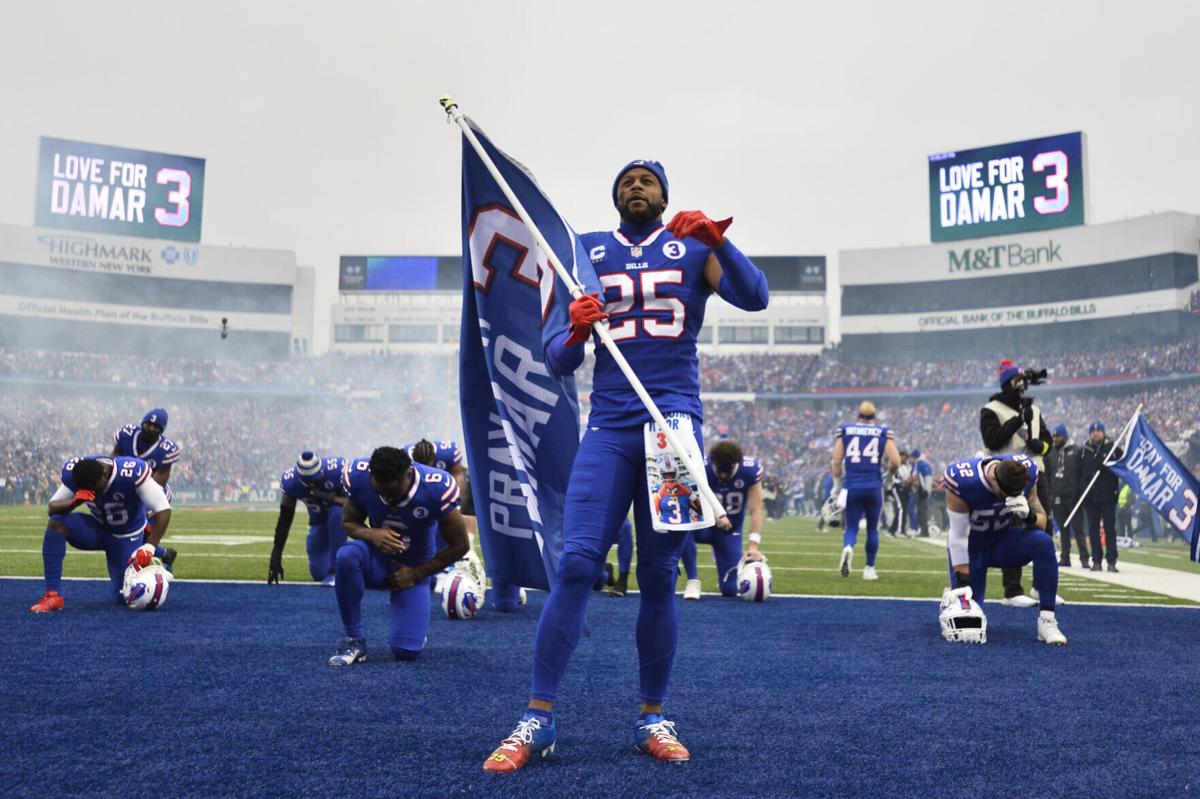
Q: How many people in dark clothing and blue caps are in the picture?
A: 2